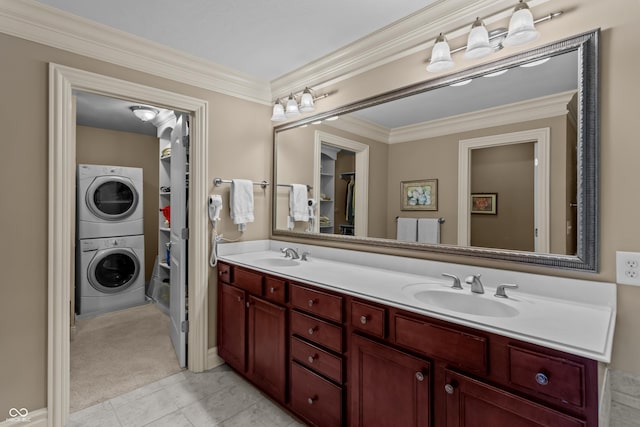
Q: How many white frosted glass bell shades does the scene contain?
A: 6